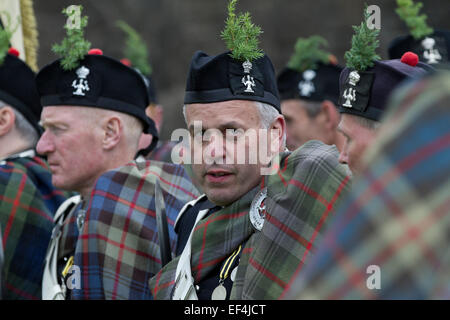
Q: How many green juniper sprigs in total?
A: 7